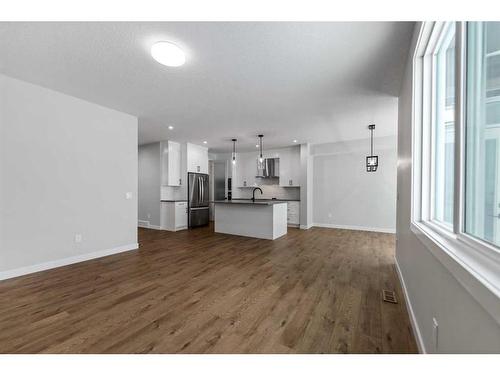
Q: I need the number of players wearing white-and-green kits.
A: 0